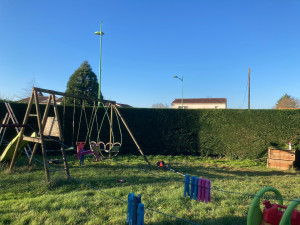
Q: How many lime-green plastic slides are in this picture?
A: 1